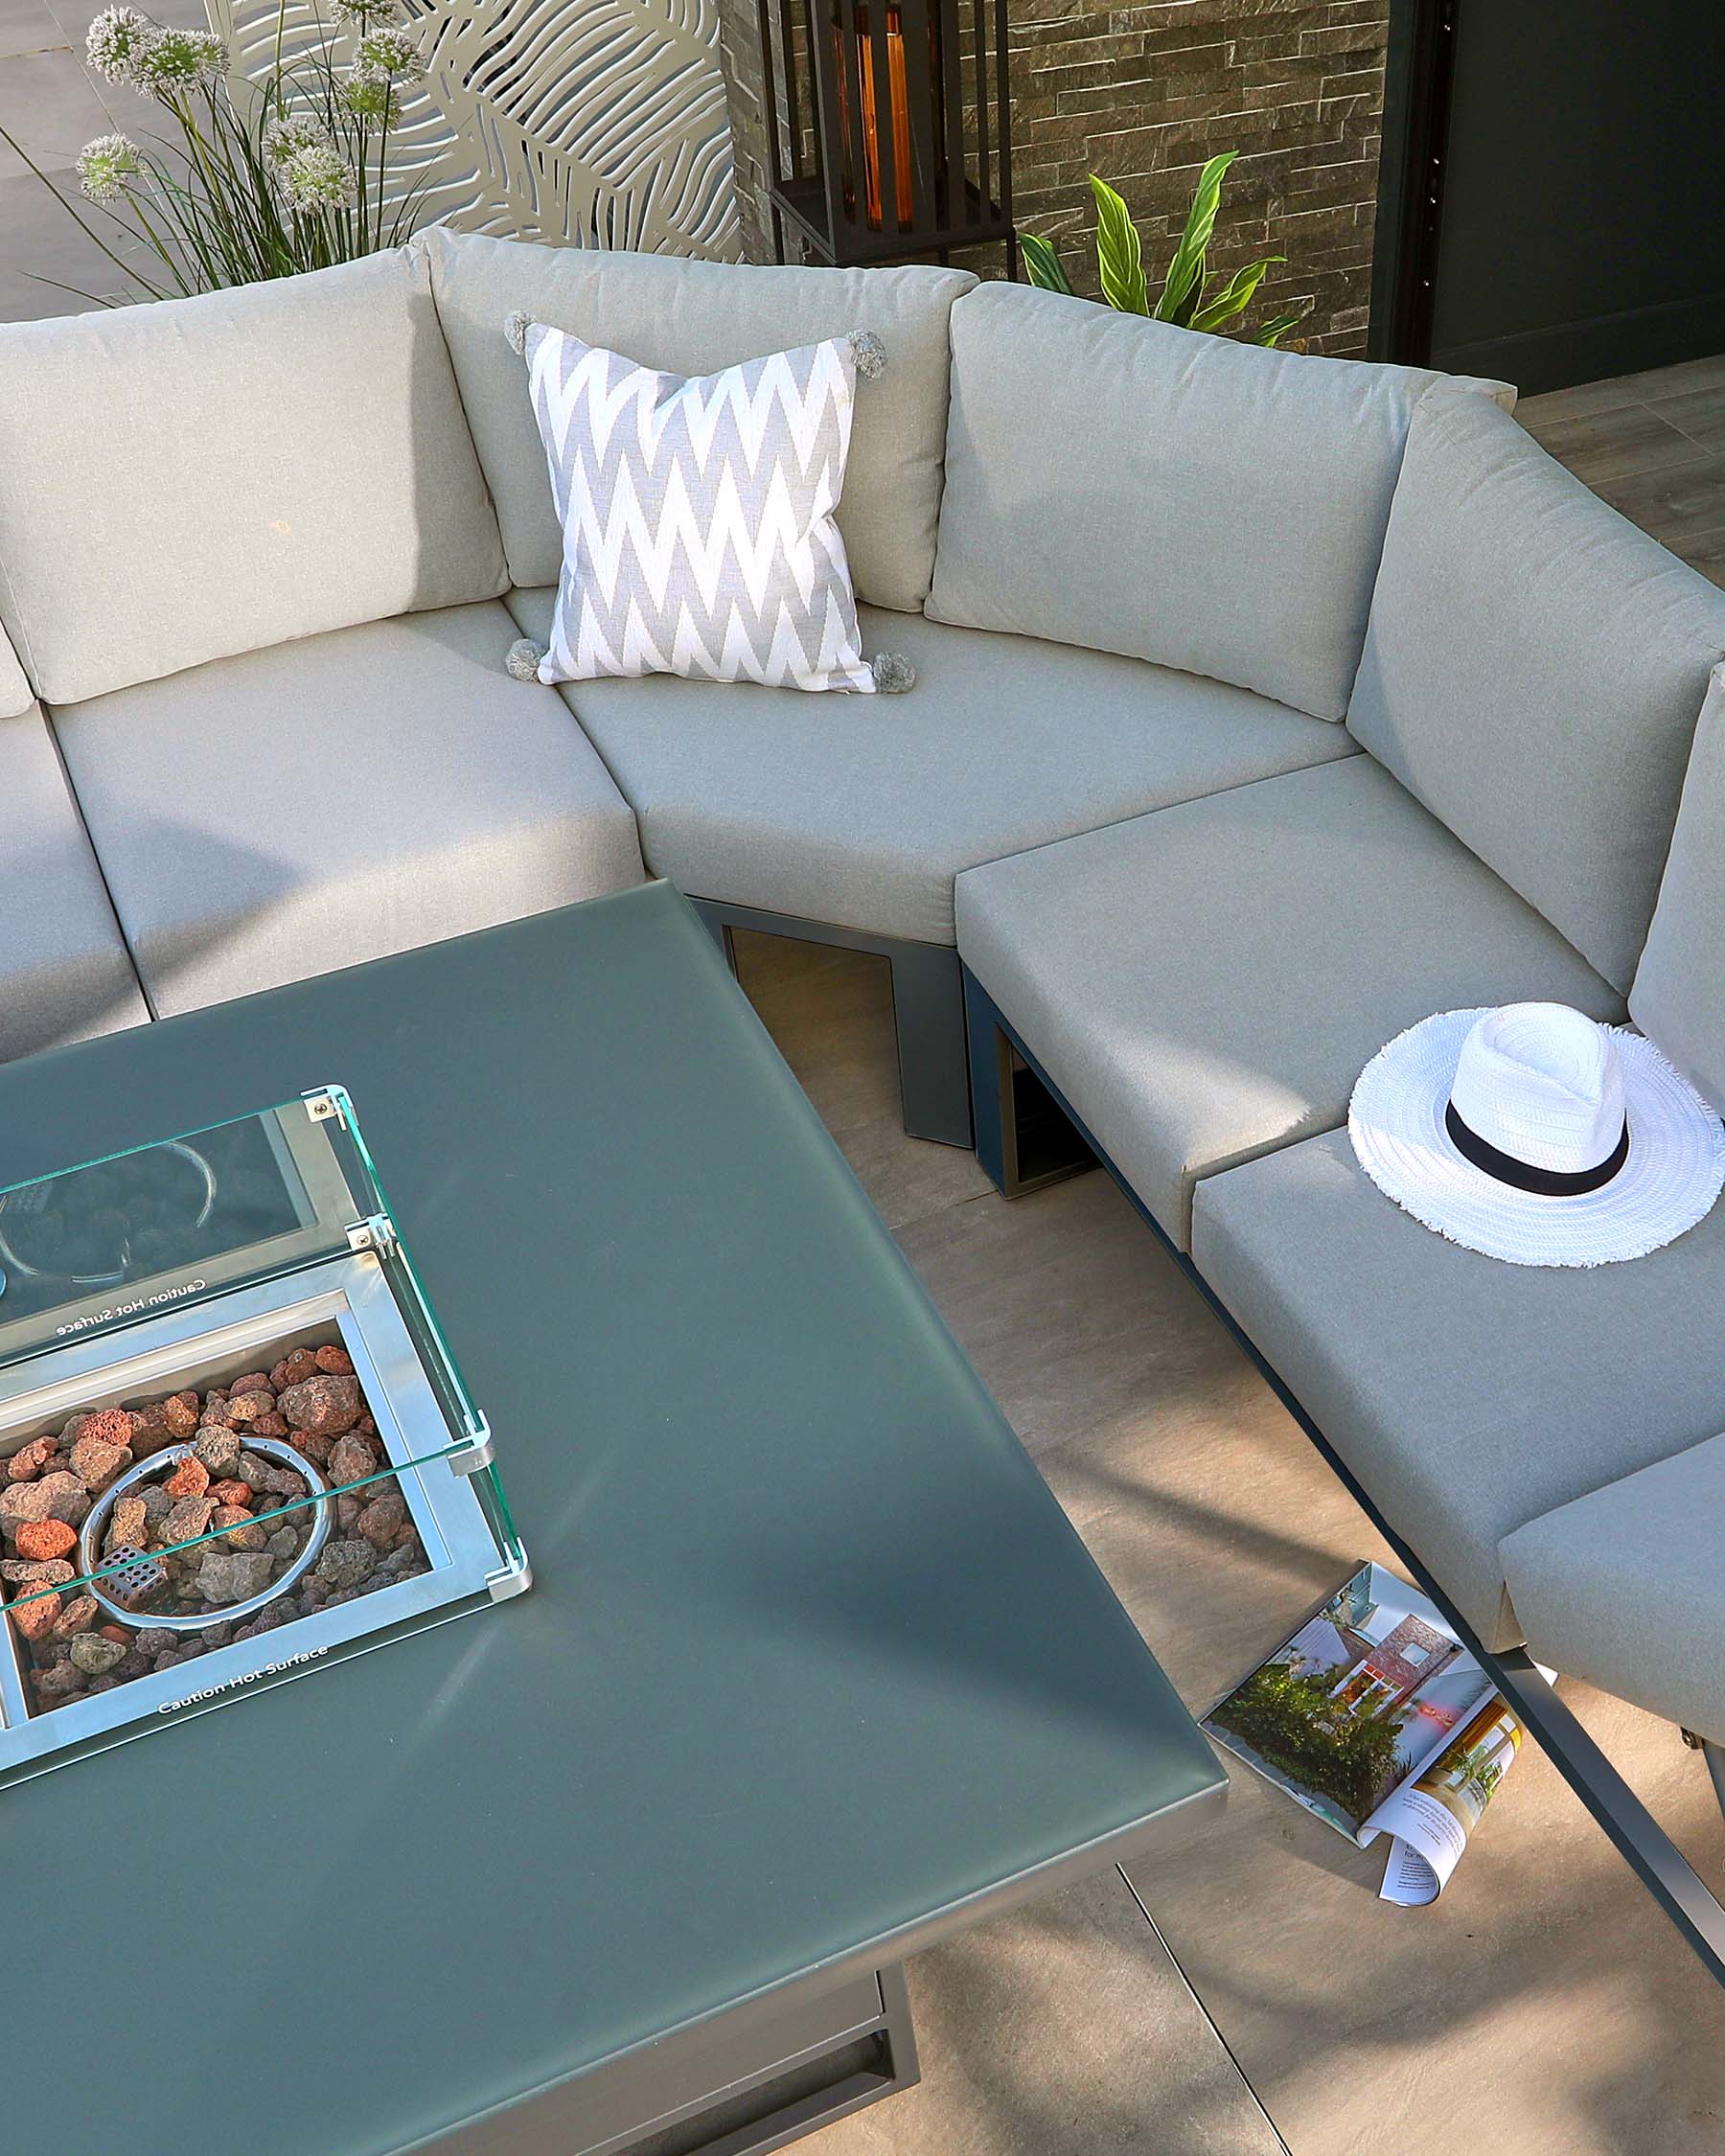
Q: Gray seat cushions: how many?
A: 6